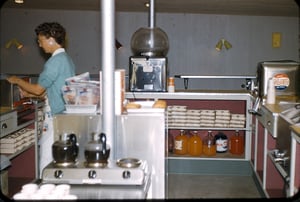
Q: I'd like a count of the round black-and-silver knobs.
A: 3